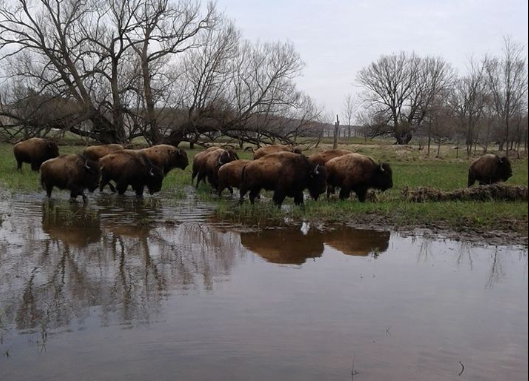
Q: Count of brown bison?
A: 13